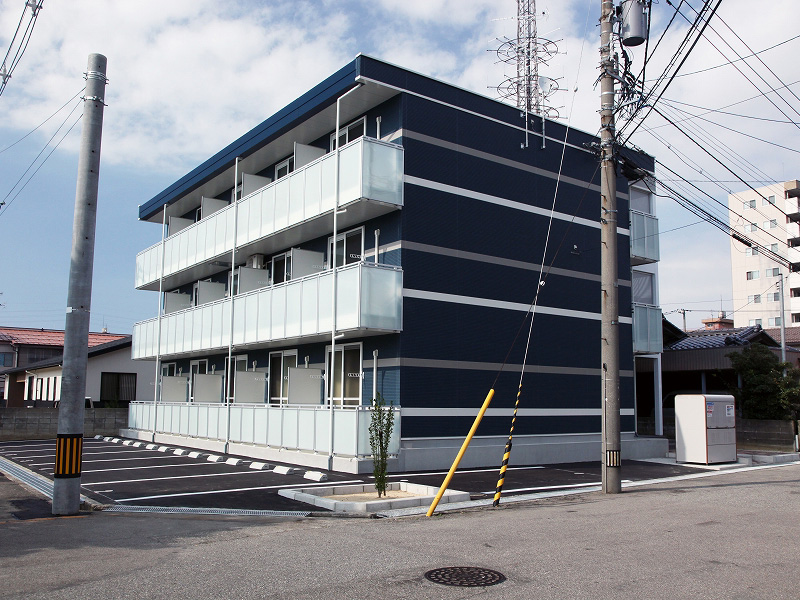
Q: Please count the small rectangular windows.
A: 12